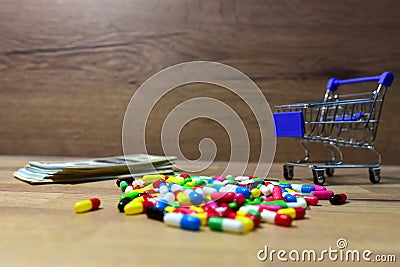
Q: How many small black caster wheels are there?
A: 4